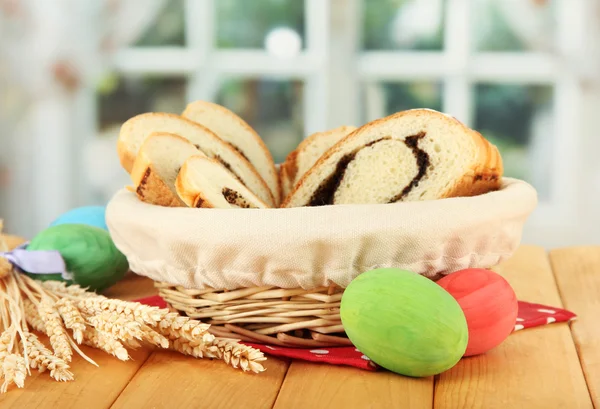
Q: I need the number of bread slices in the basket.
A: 6